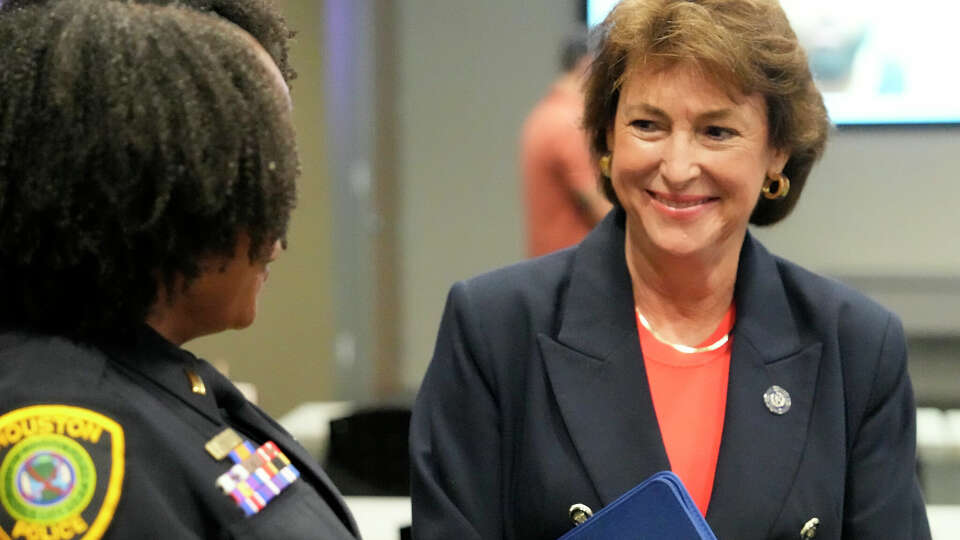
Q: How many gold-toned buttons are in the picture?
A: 2